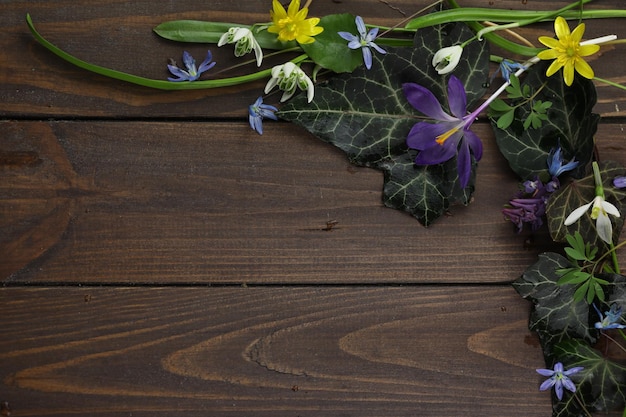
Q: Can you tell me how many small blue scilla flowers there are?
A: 7